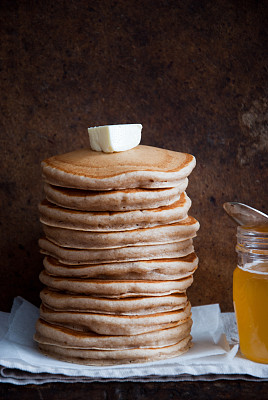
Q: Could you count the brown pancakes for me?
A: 11